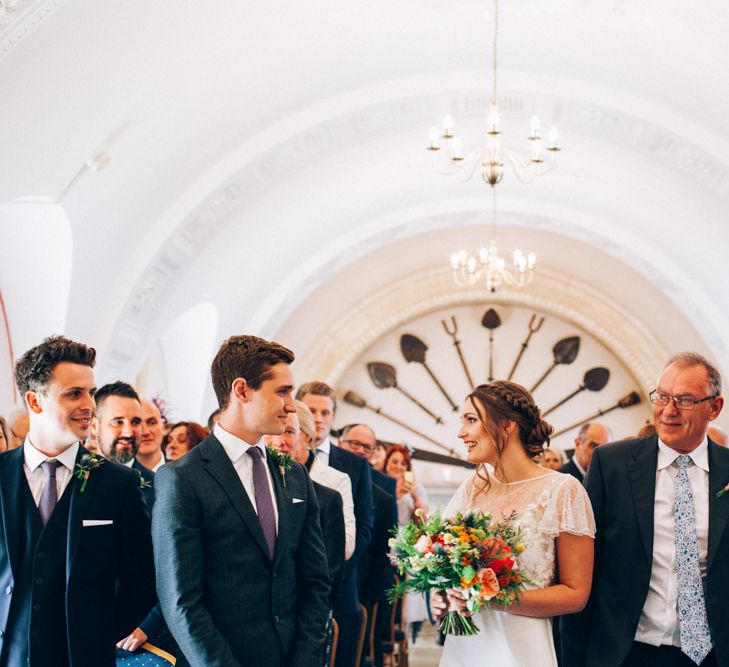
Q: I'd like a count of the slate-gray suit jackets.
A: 1